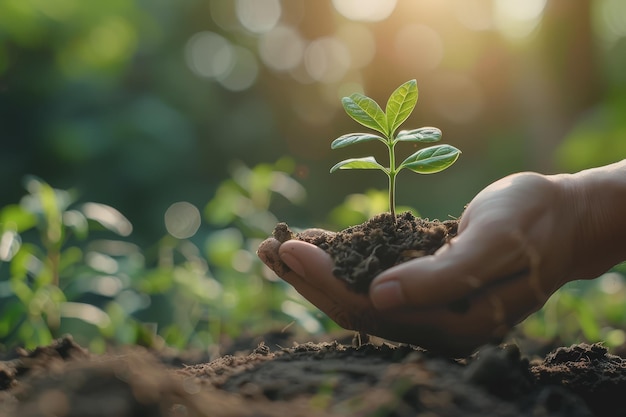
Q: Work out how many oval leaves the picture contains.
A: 6